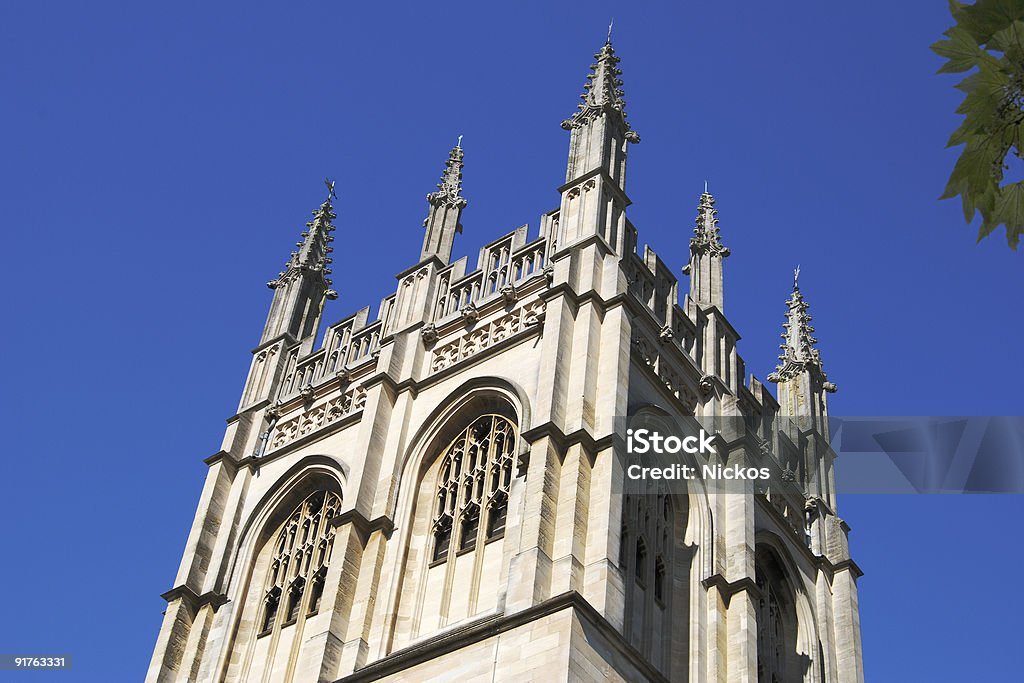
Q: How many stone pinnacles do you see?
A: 5